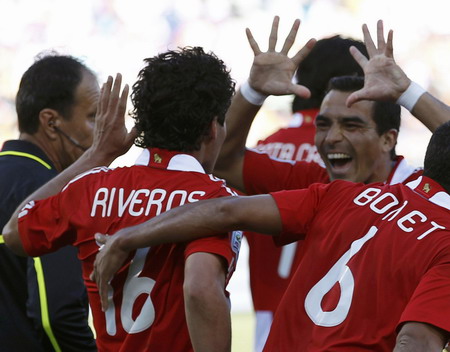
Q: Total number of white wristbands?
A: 2